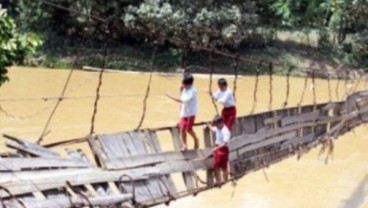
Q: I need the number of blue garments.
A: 0